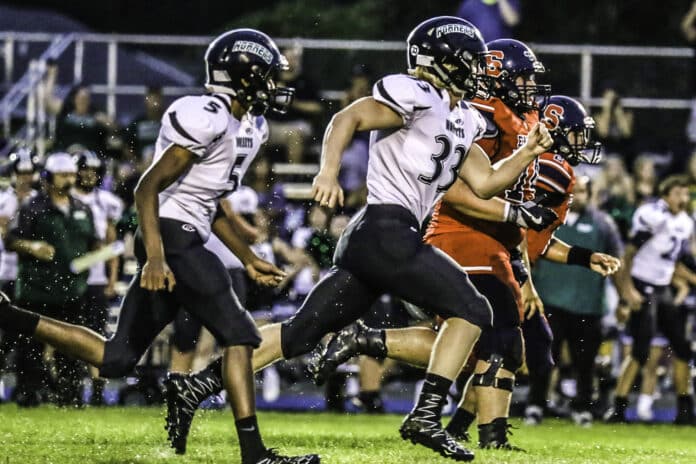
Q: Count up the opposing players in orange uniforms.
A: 2